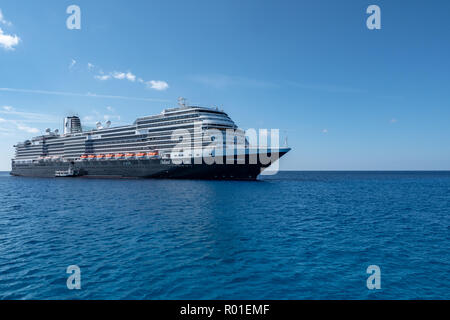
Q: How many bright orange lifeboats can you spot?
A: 8